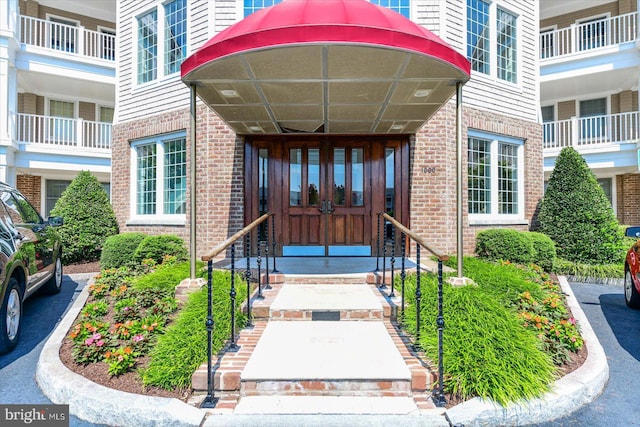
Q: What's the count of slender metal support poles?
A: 2